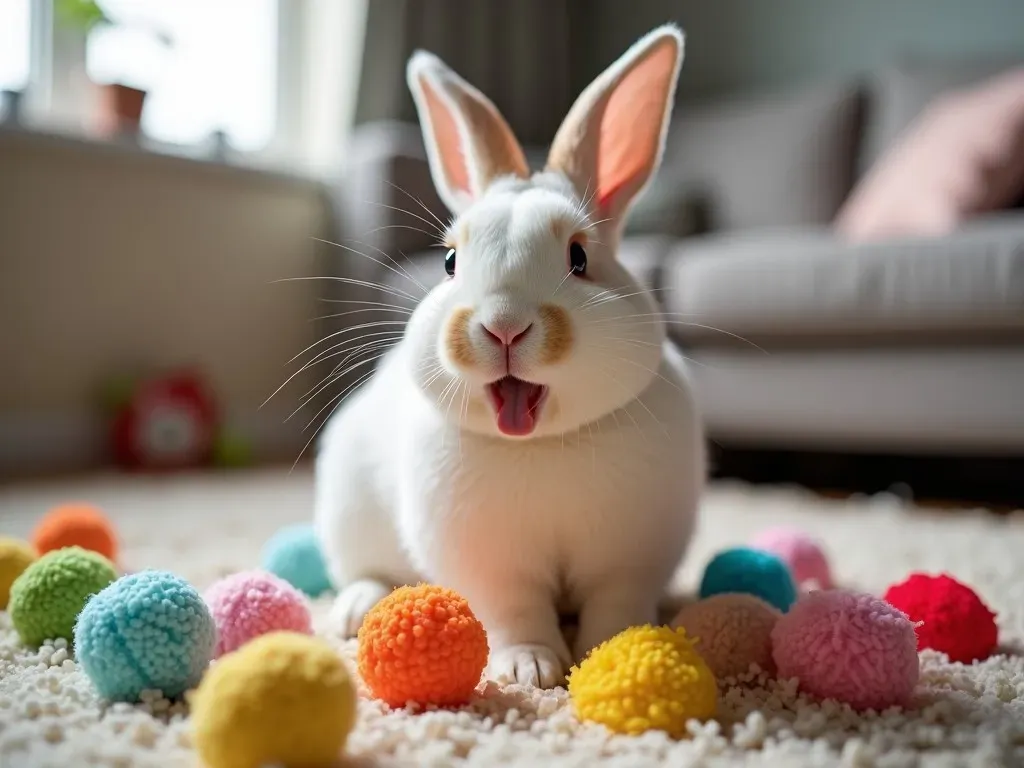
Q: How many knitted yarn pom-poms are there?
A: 14